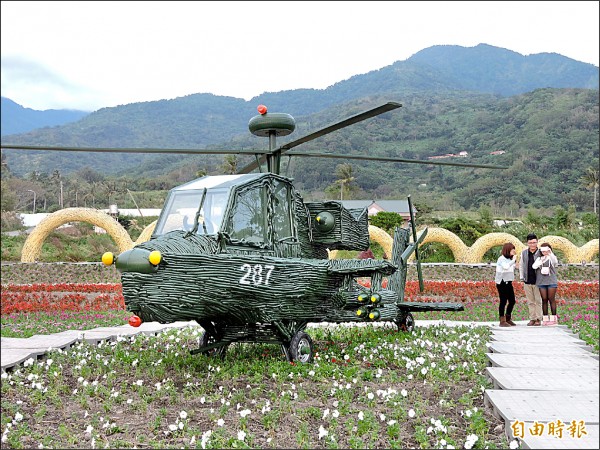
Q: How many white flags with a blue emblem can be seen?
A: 0